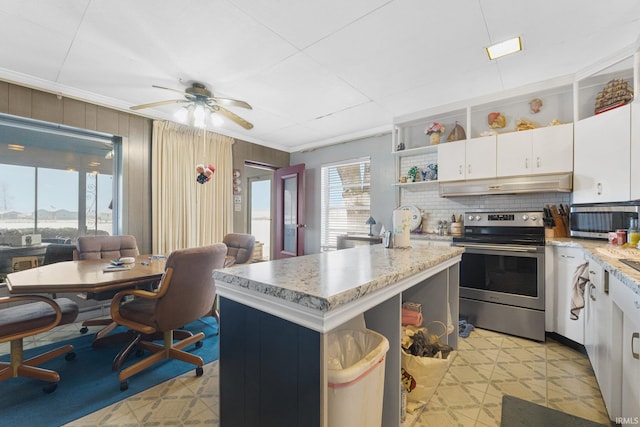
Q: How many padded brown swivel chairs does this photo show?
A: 4